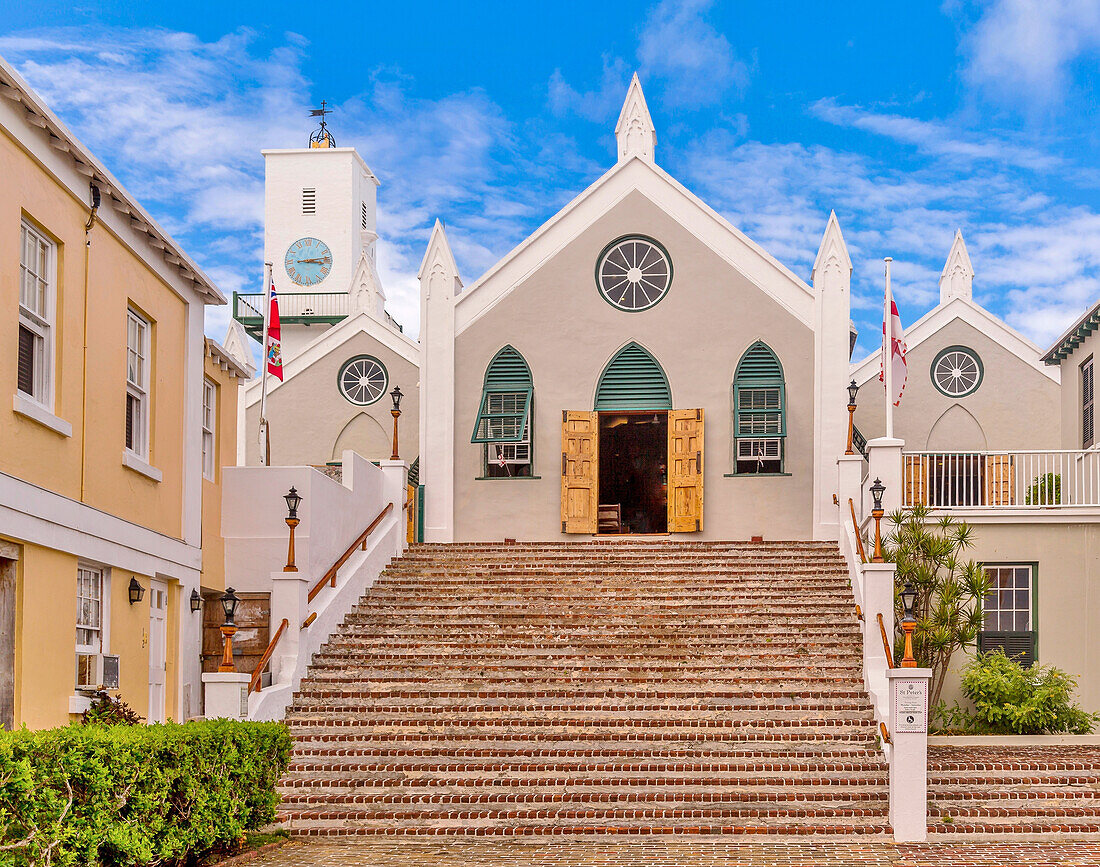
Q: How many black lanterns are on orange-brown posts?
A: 6